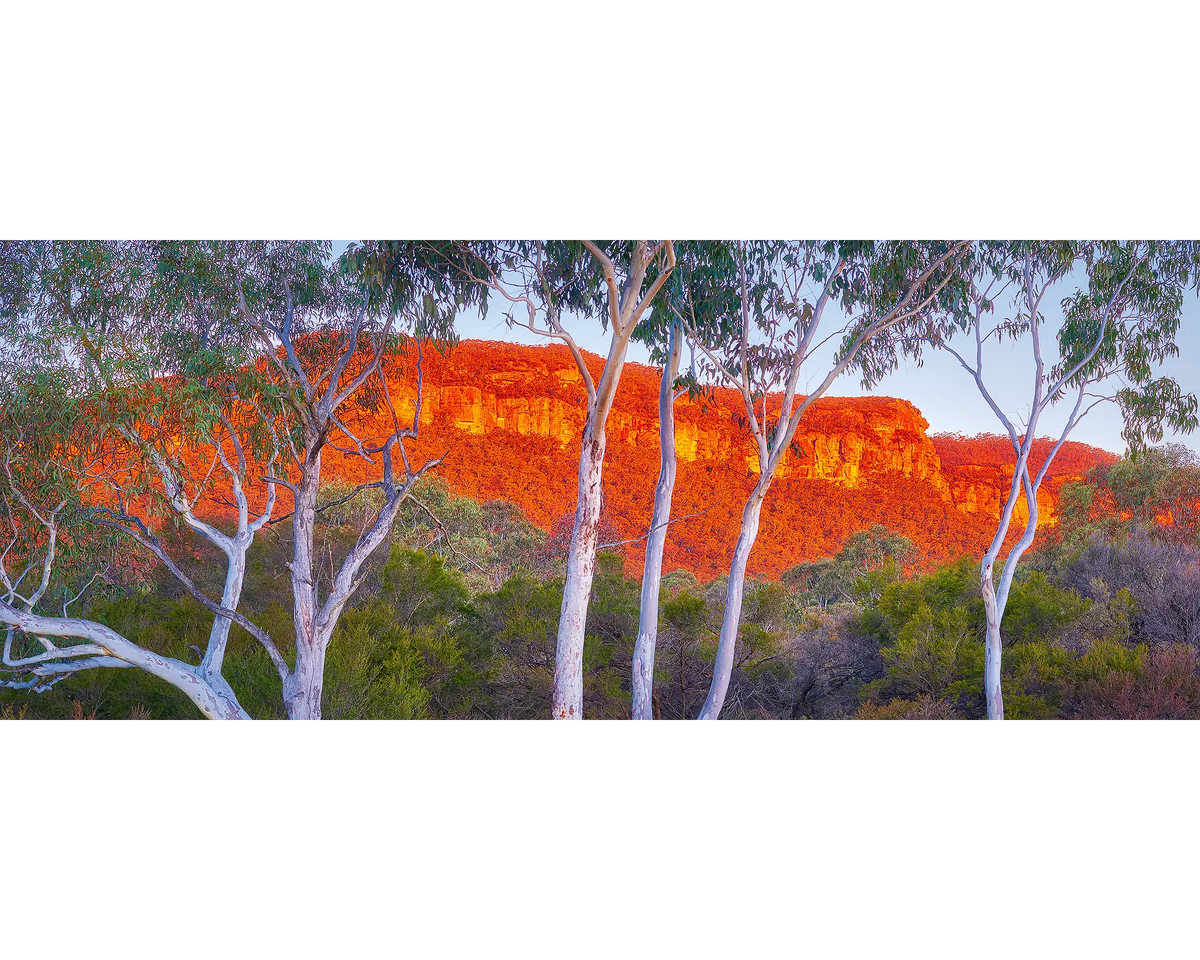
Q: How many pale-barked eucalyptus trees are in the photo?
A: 6